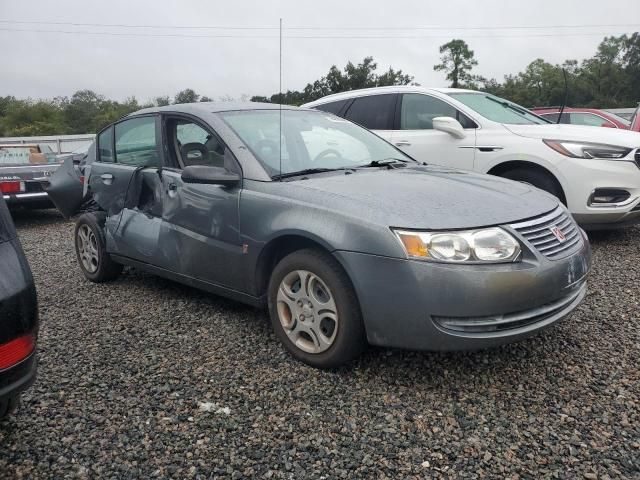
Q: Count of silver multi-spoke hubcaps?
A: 2